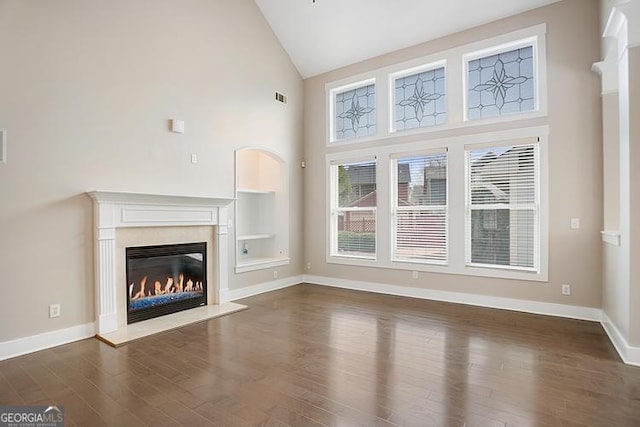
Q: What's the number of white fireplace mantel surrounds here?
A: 1